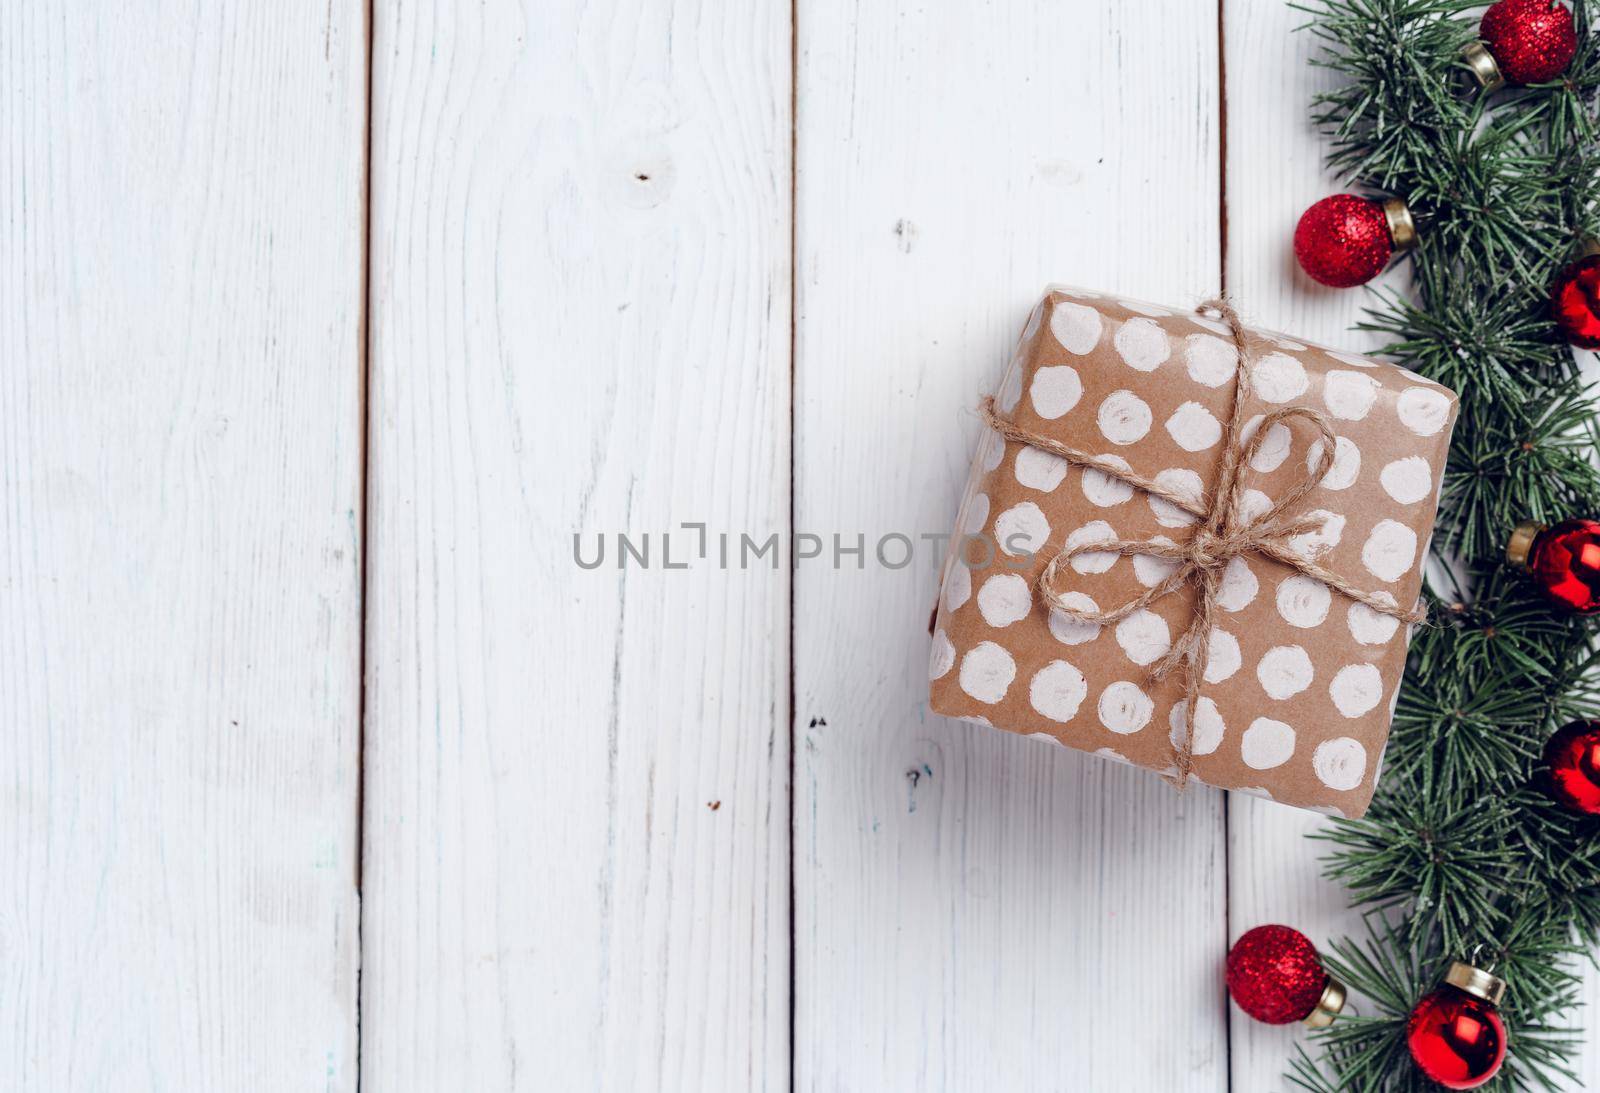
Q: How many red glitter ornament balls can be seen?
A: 3